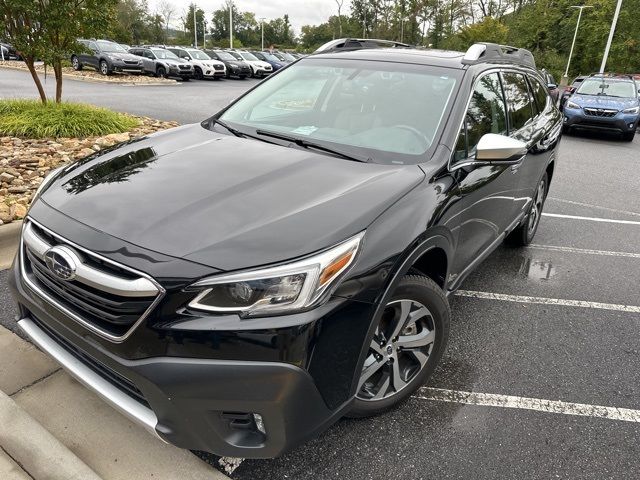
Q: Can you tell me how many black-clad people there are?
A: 0